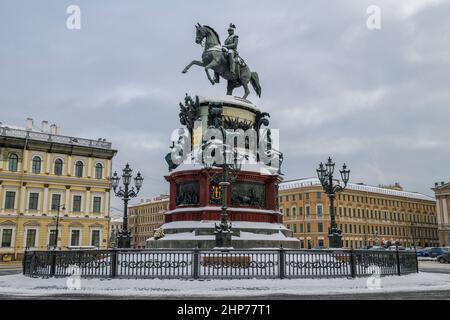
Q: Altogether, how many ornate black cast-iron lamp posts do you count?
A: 3